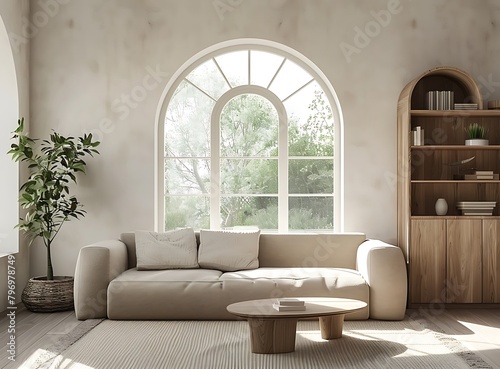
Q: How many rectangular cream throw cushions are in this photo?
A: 2